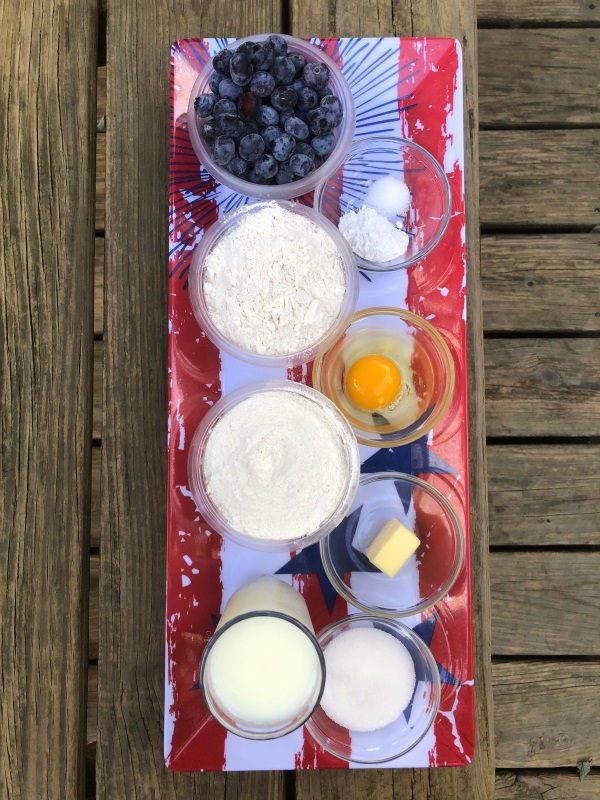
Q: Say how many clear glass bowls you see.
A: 4